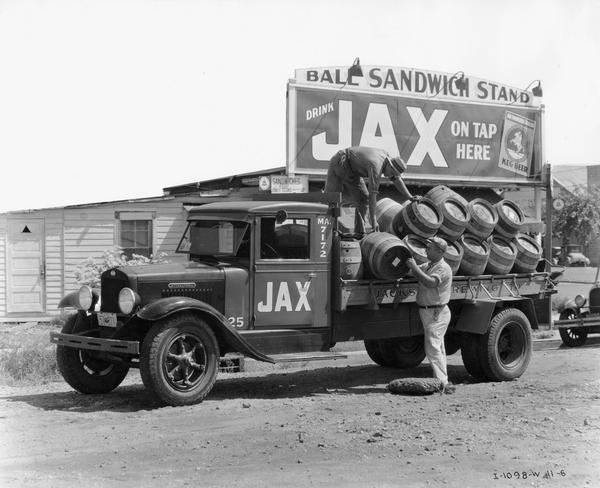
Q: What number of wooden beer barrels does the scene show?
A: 13